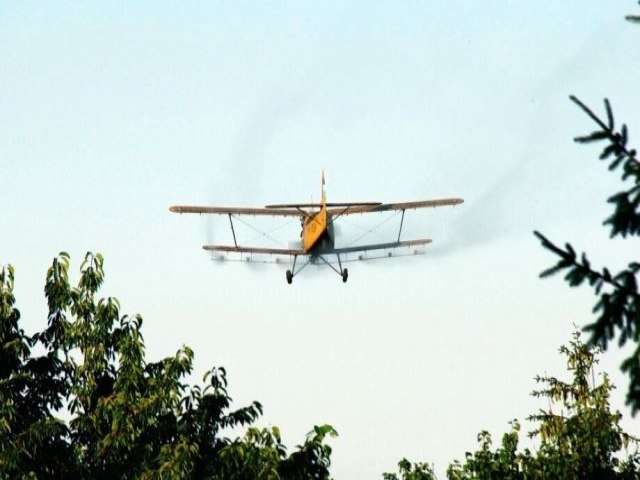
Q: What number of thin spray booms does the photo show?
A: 2